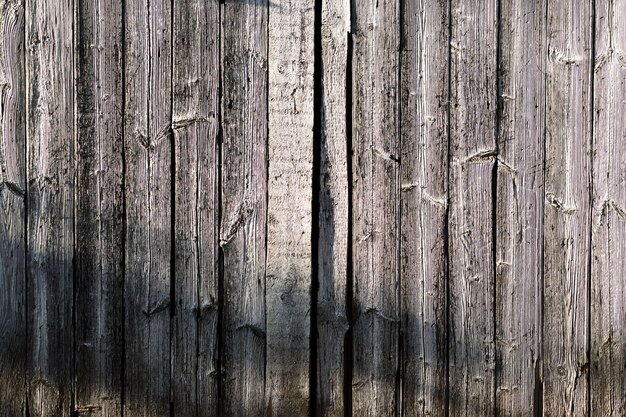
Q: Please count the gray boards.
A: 14